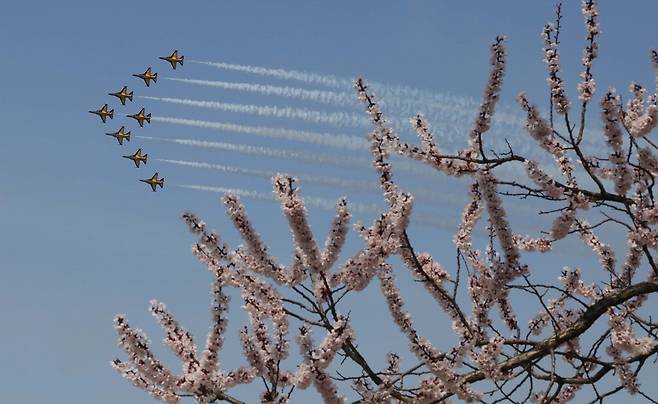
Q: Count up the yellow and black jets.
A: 8